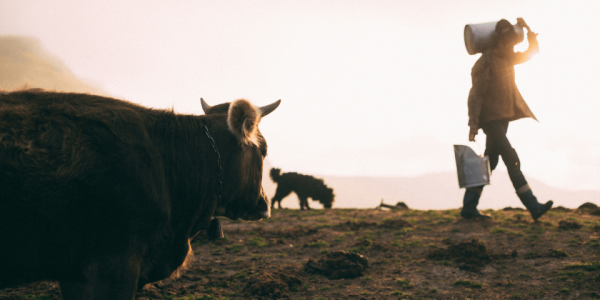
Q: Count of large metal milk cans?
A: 2